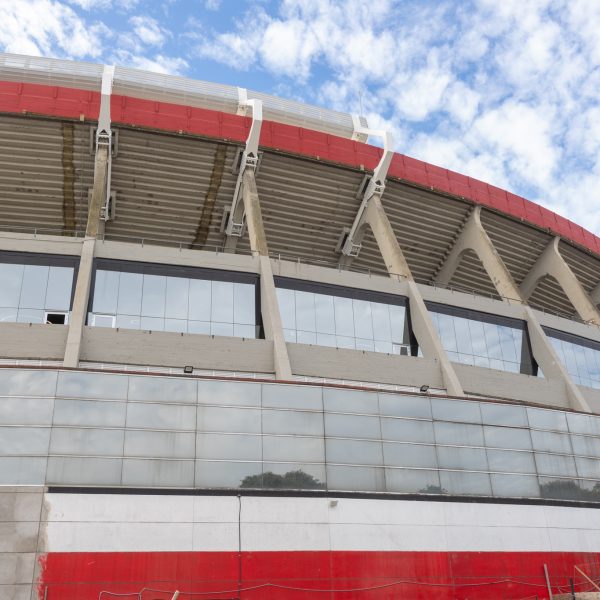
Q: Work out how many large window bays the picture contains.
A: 5